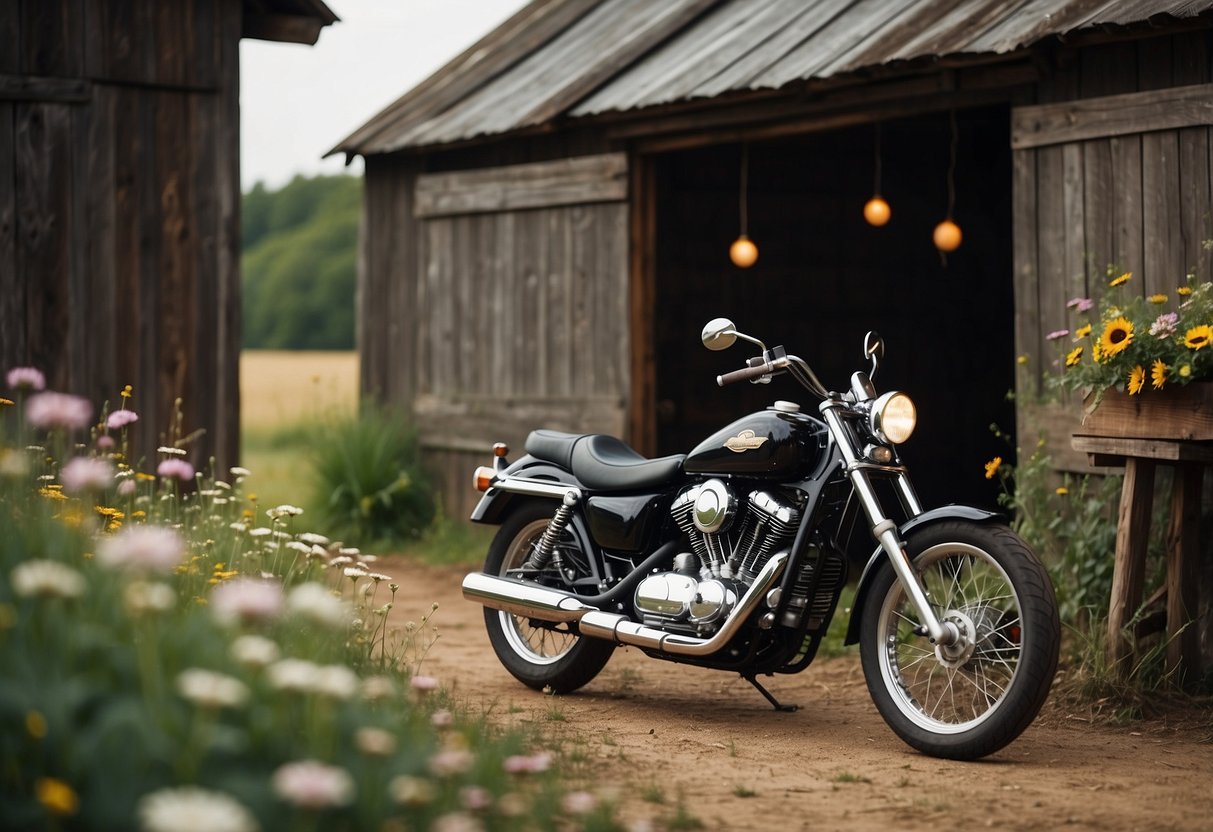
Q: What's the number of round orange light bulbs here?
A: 3